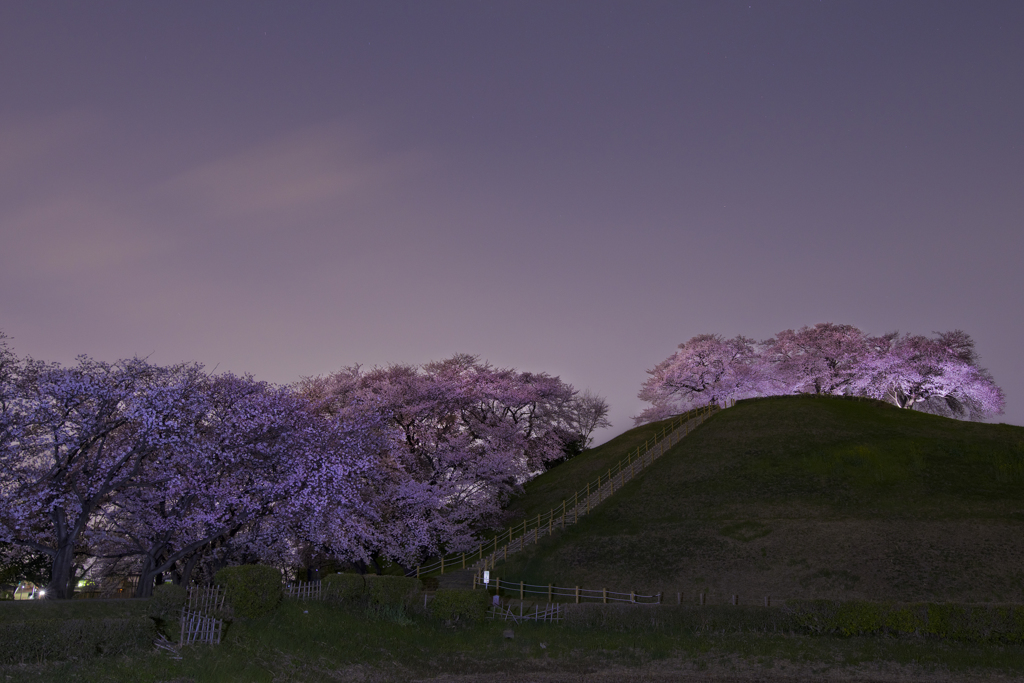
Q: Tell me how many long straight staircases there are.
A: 1